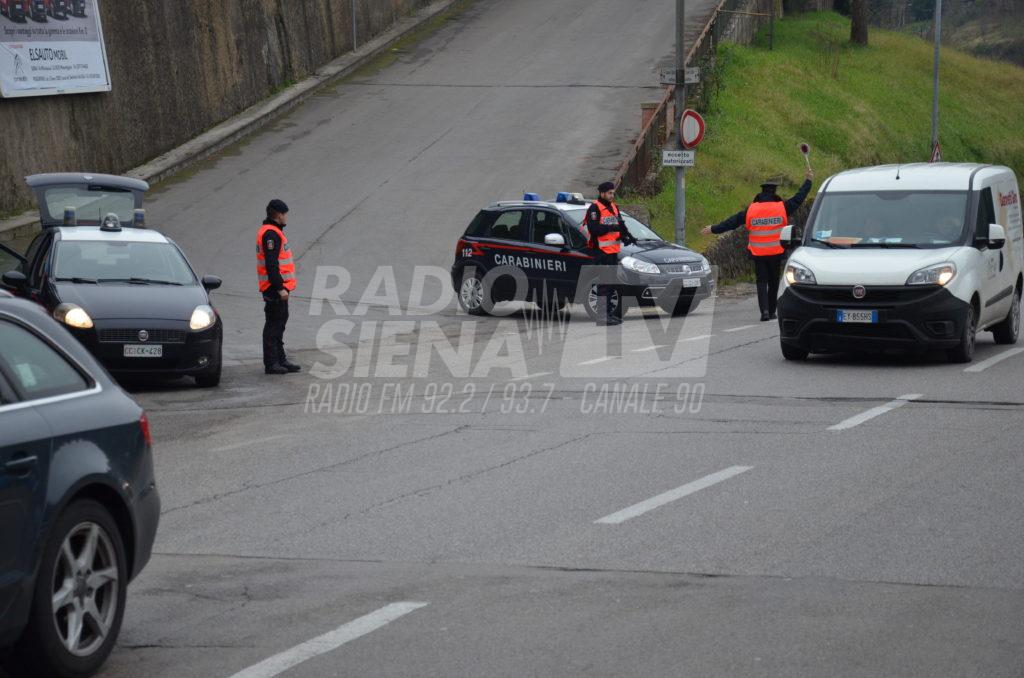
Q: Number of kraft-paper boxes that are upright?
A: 0